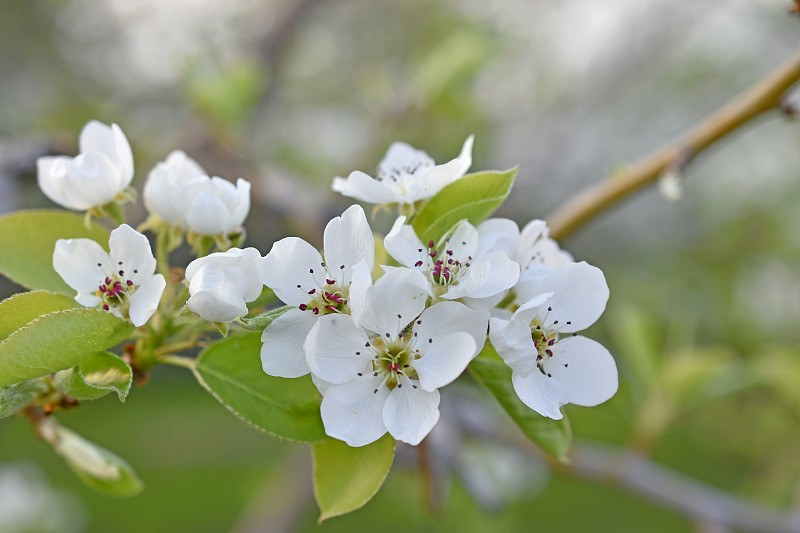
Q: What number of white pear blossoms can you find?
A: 11